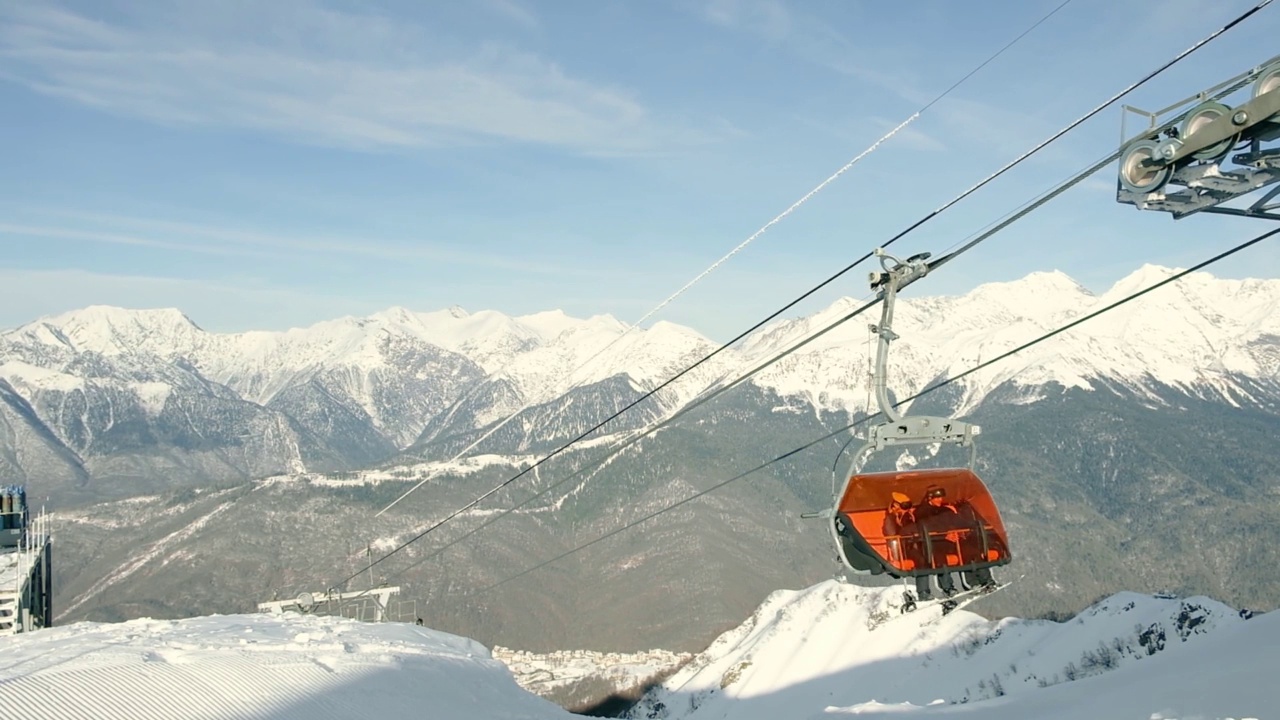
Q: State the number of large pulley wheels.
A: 3